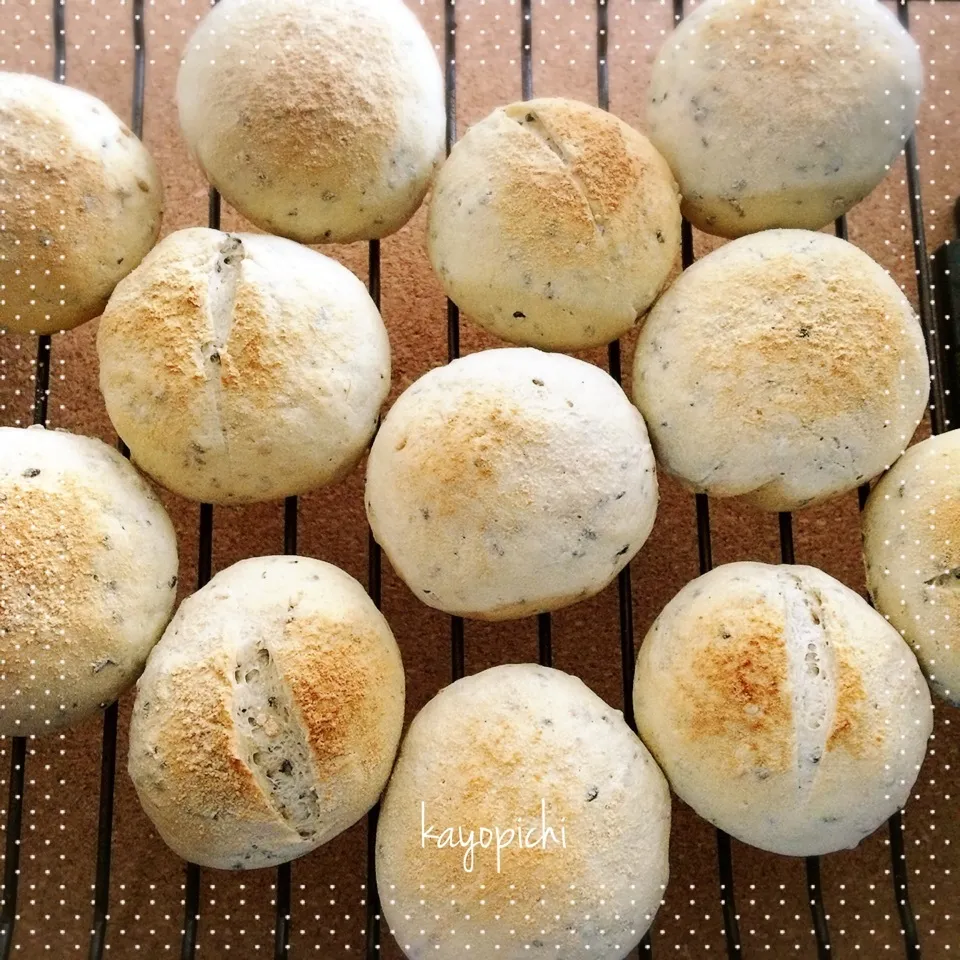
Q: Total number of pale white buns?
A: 12